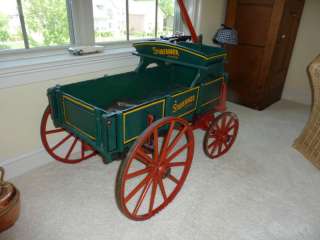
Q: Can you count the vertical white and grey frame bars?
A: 5